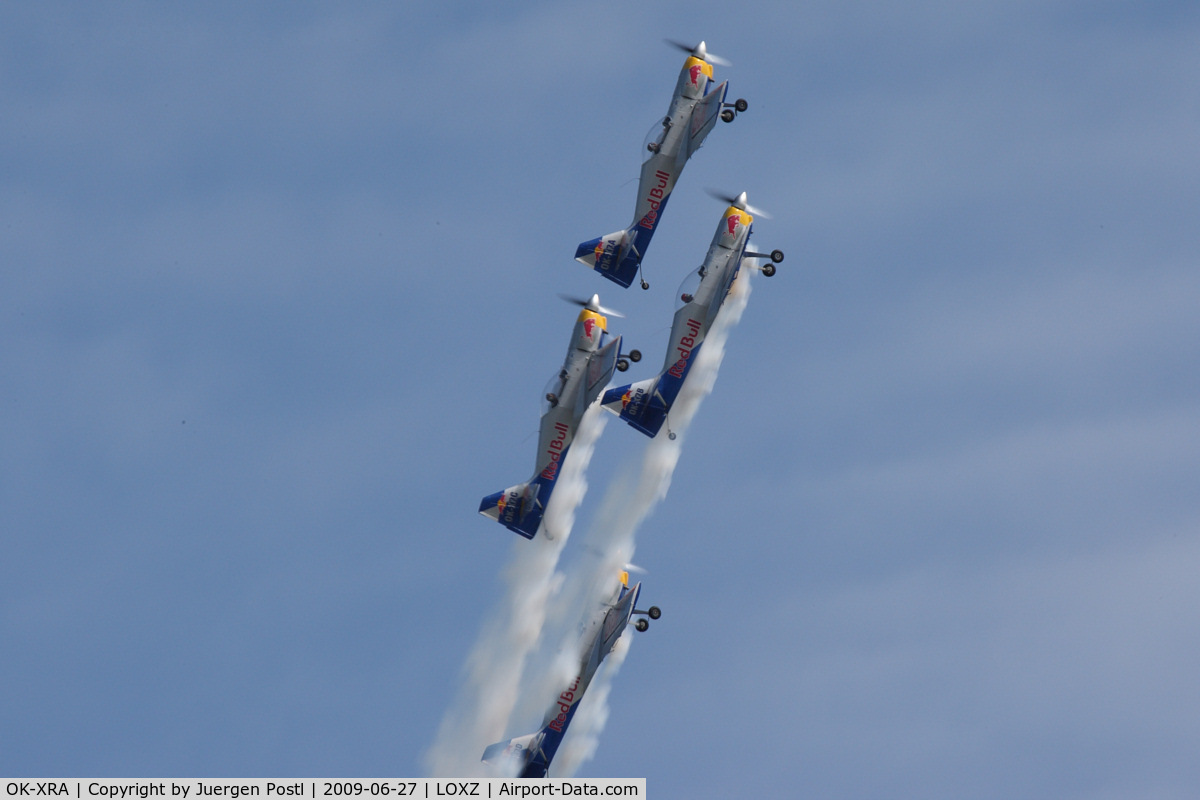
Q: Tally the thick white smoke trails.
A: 3